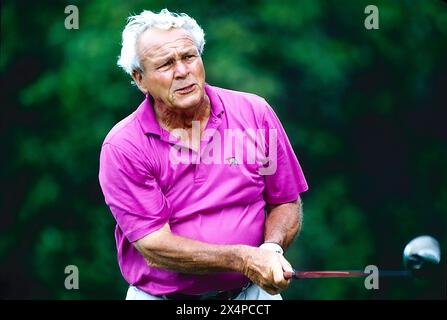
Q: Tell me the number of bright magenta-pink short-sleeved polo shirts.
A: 1